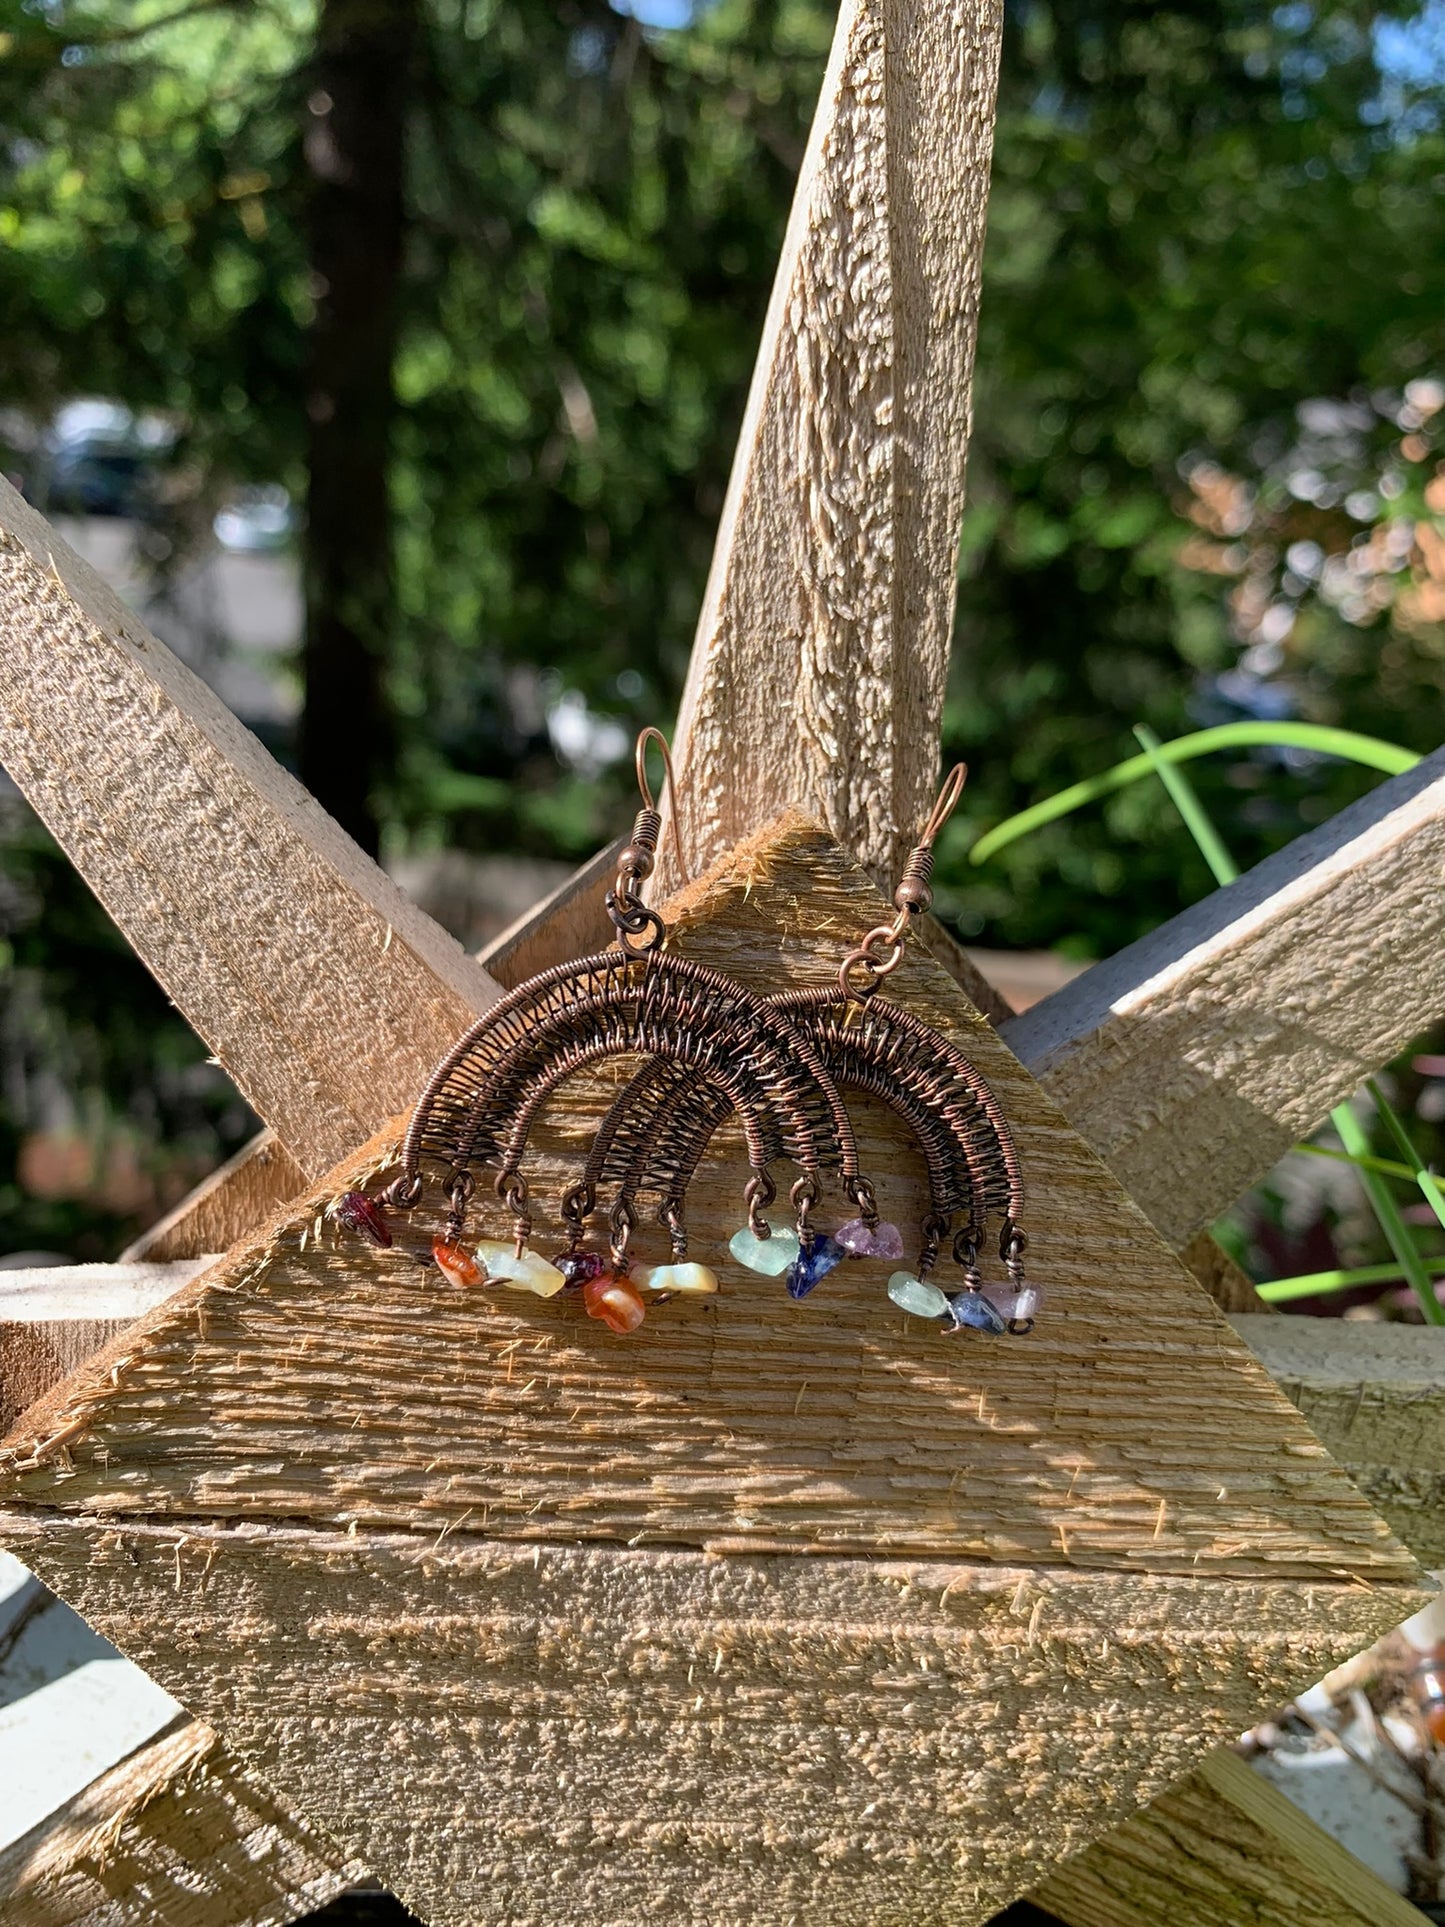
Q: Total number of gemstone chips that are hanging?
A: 12